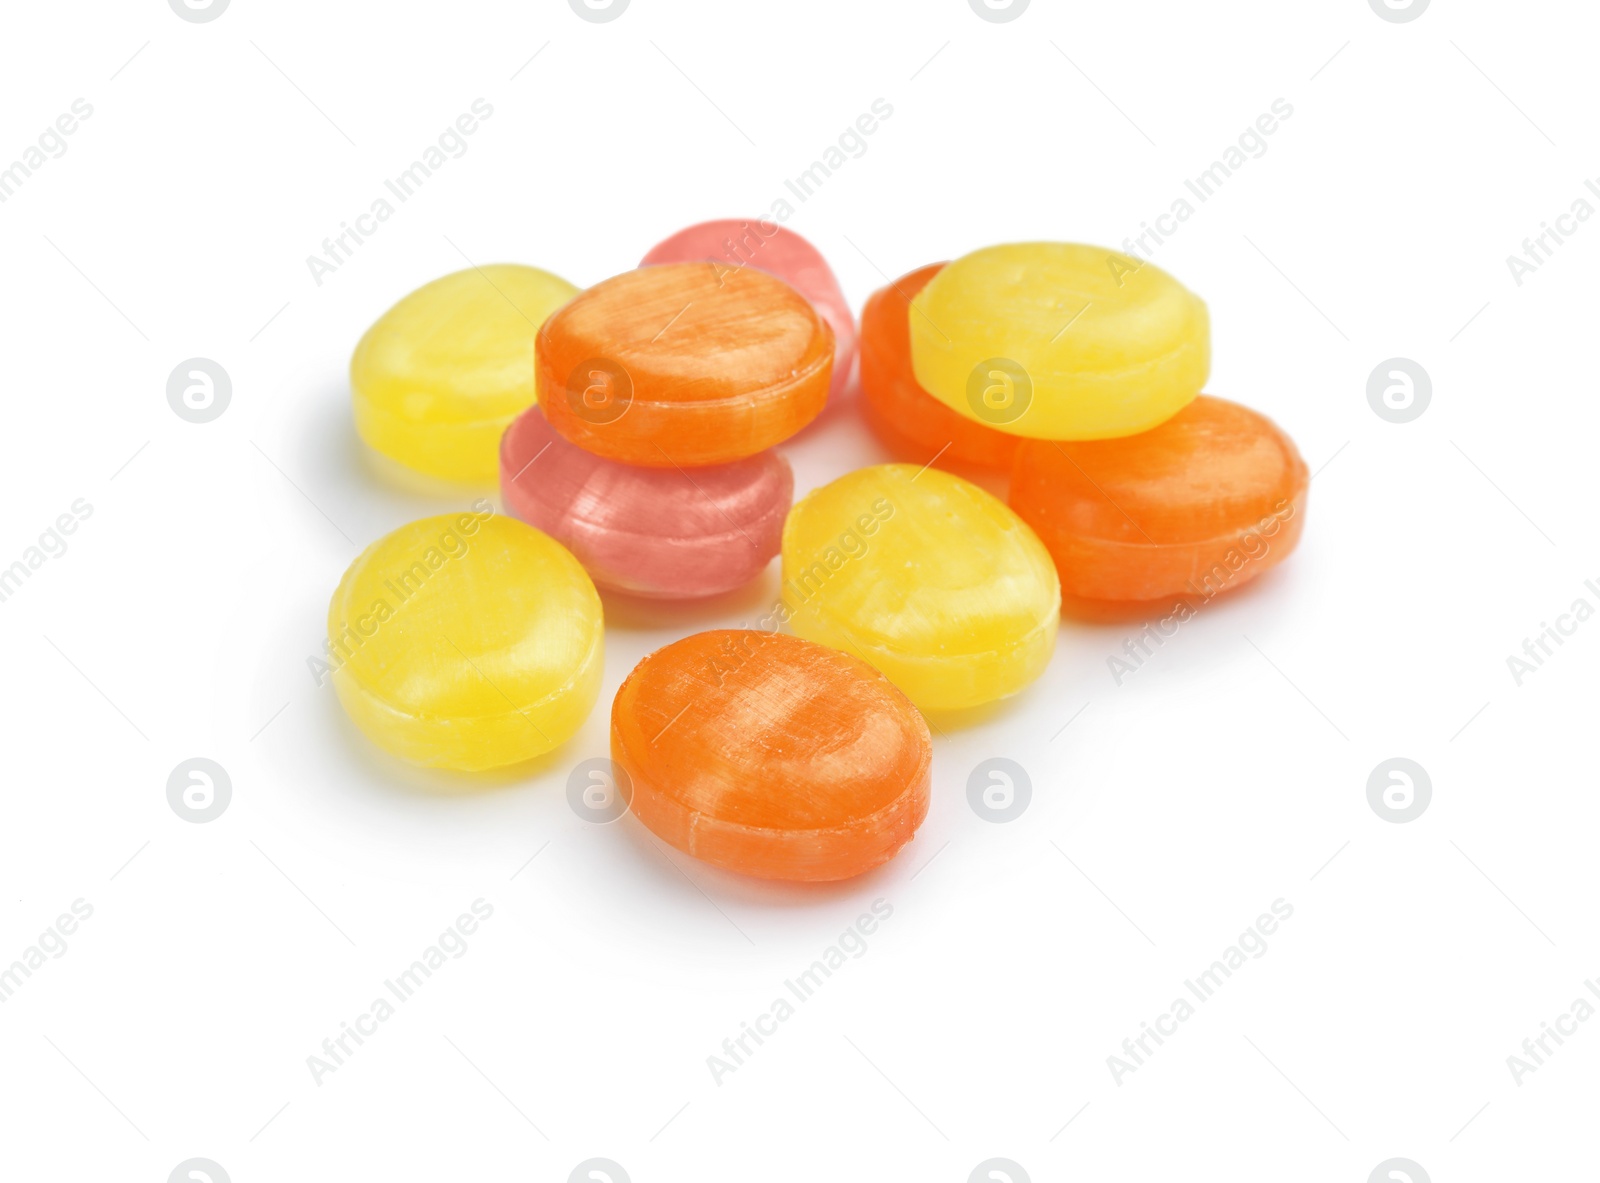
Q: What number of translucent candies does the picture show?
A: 10